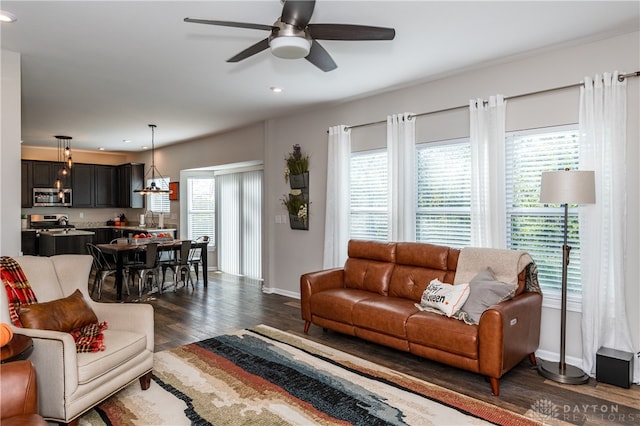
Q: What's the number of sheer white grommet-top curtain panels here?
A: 4